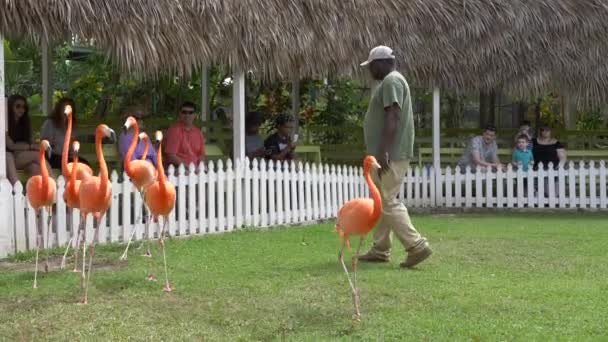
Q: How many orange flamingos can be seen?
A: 8